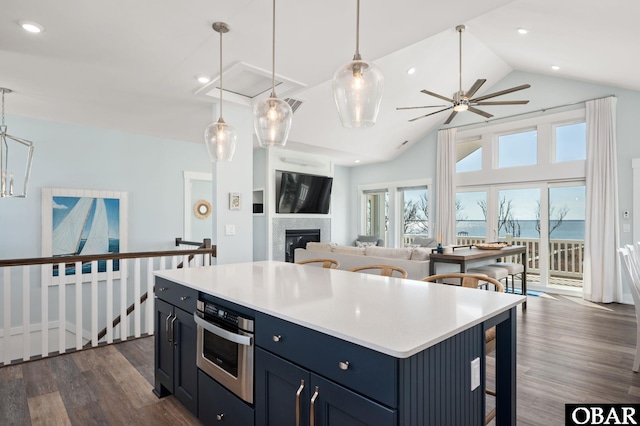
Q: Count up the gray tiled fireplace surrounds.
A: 1